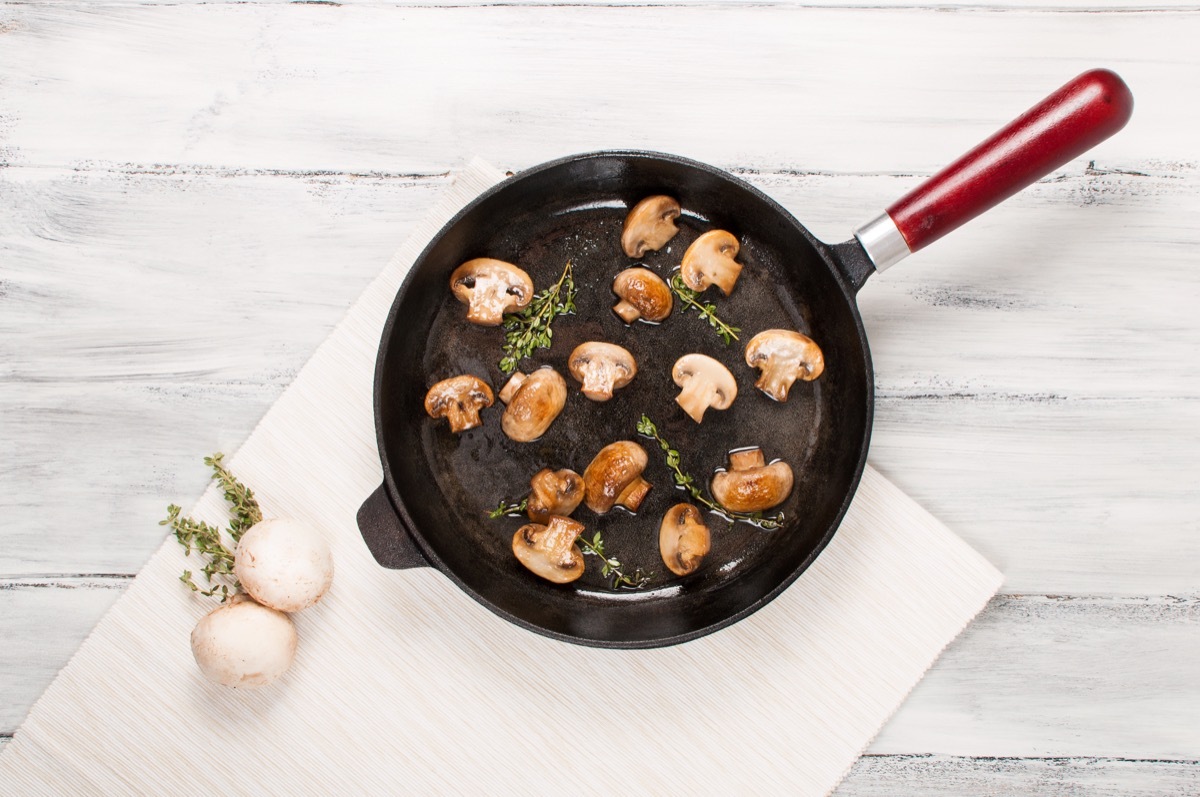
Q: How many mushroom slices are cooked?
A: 14